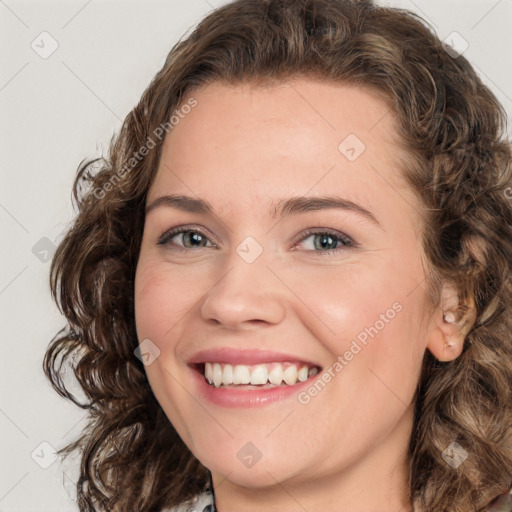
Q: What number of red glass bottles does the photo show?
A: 0